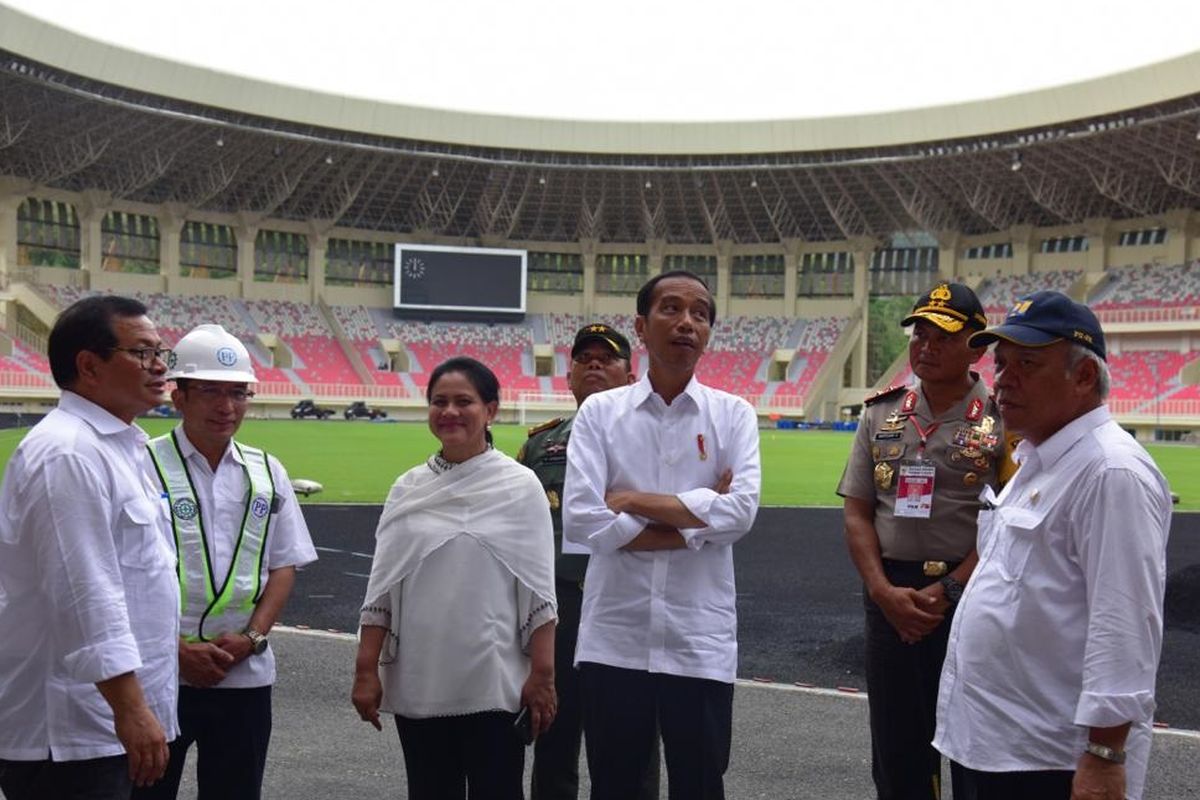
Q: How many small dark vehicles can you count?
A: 2